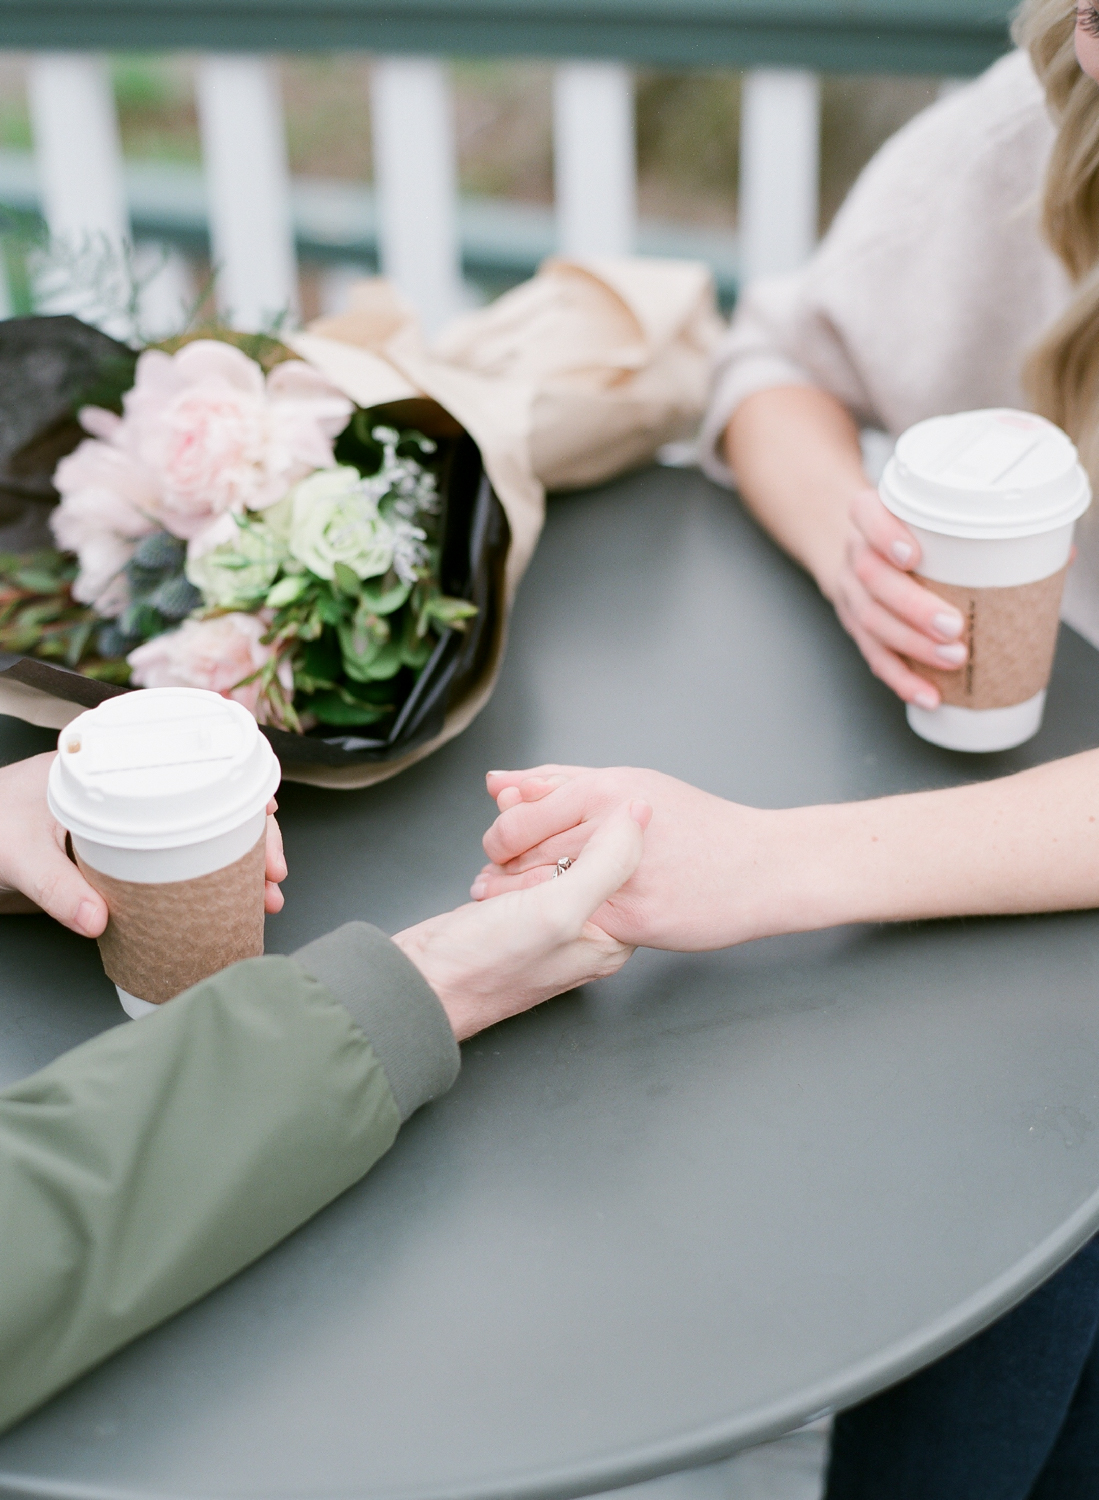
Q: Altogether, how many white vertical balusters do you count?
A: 5